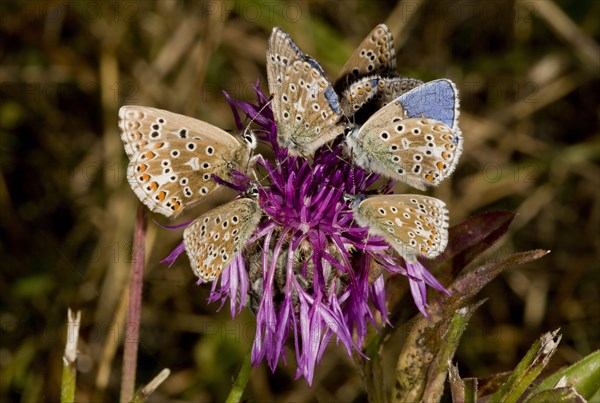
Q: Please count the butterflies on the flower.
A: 7